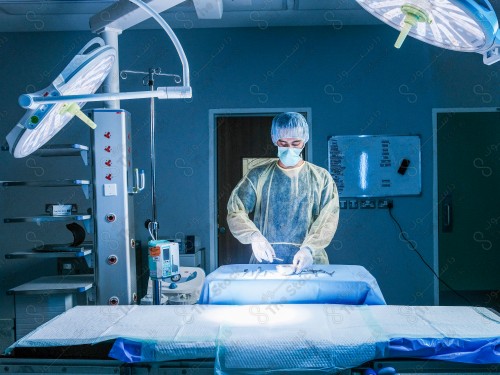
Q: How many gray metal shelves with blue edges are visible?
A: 5